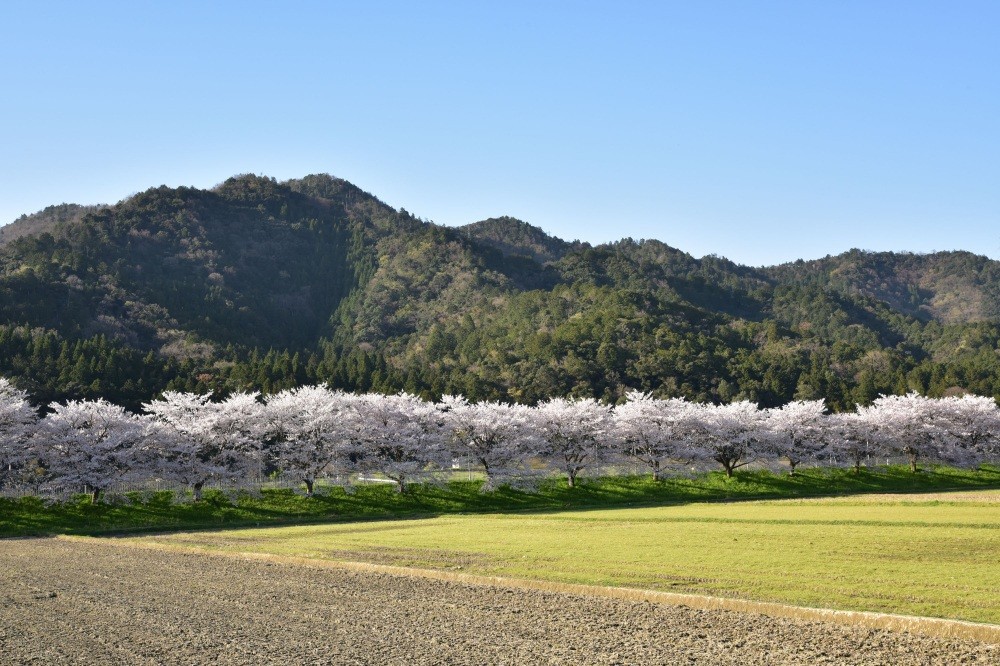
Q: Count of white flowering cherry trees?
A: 13